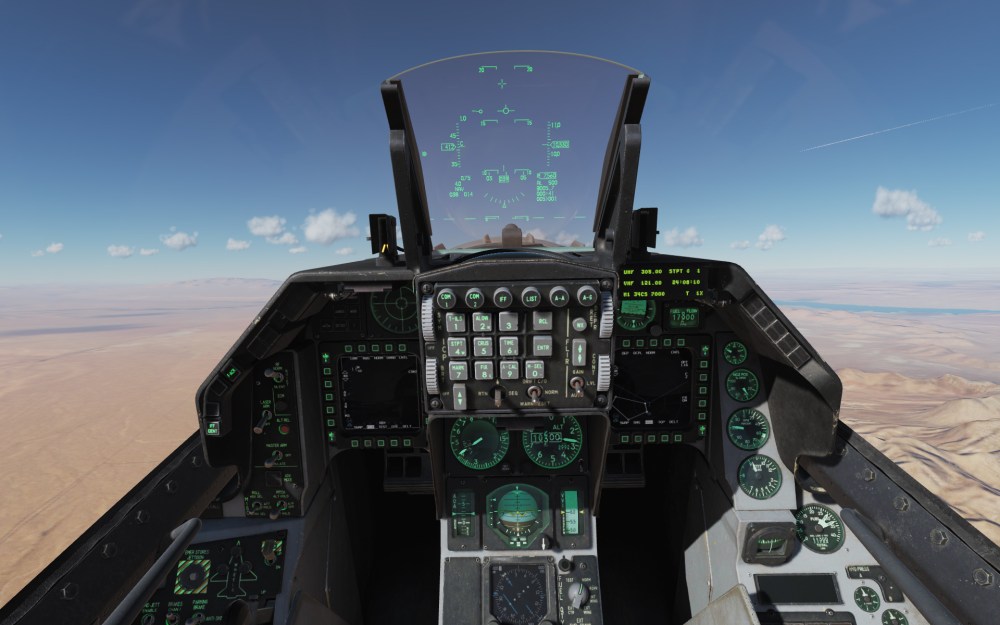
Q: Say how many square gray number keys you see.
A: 10